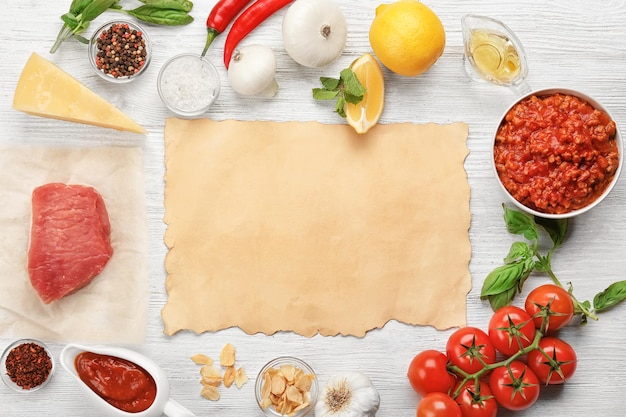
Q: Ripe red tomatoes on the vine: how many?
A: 8